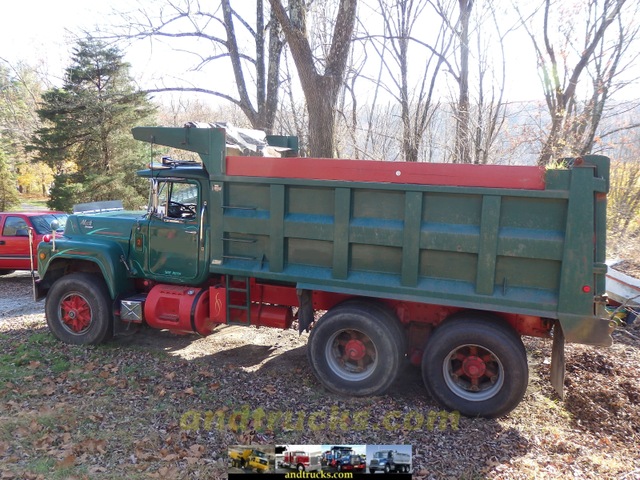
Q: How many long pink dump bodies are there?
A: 0